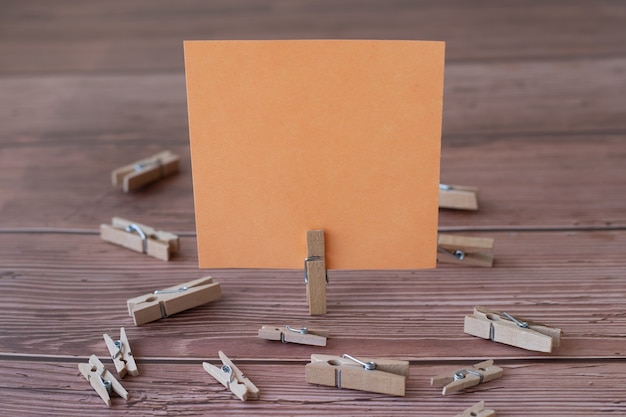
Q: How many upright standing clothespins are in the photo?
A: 1